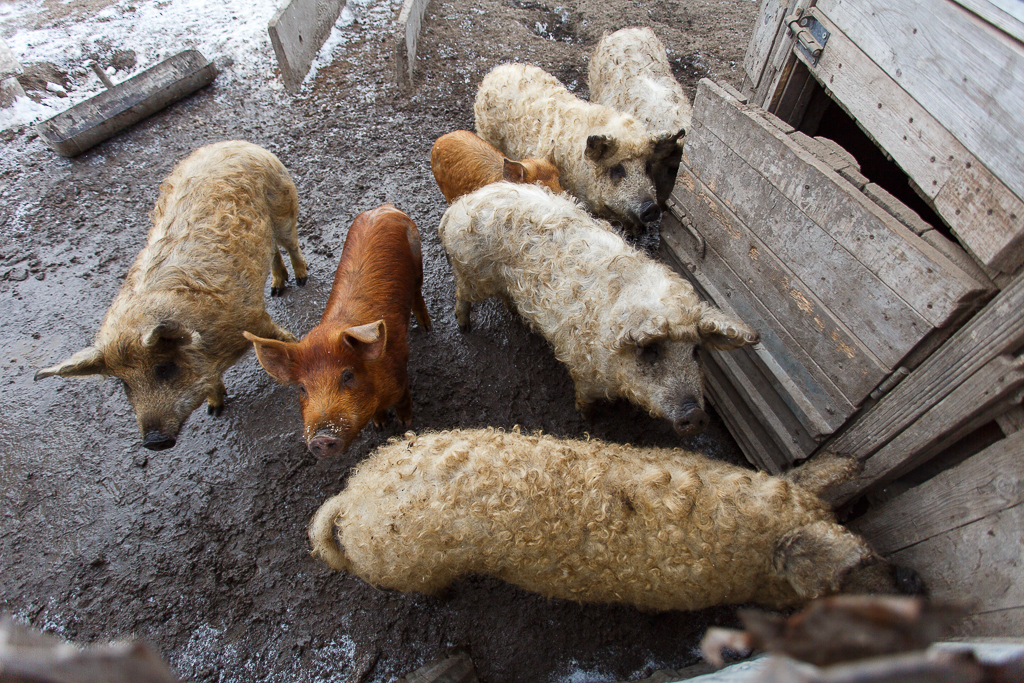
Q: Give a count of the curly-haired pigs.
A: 5